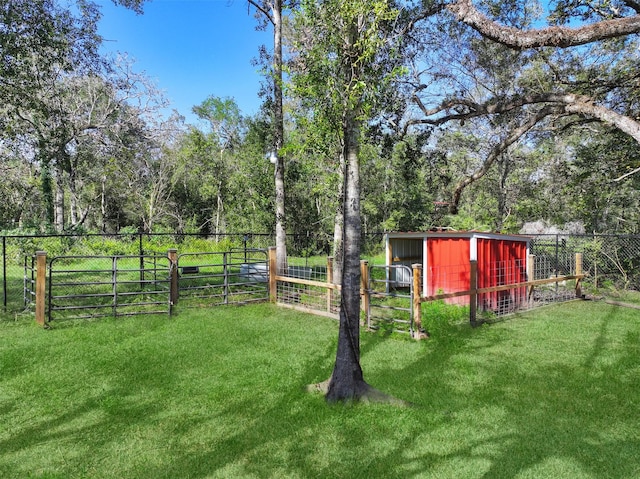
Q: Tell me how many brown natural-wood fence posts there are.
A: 9